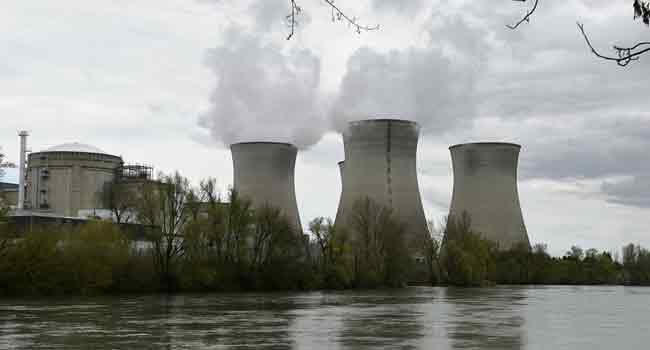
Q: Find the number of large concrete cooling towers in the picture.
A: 4